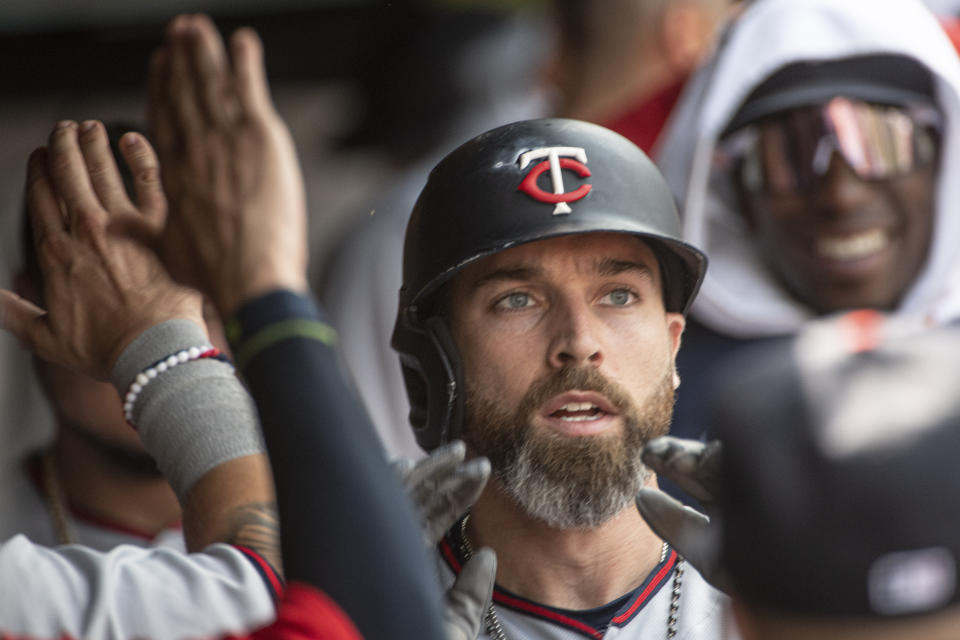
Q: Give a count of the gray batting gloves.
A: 2